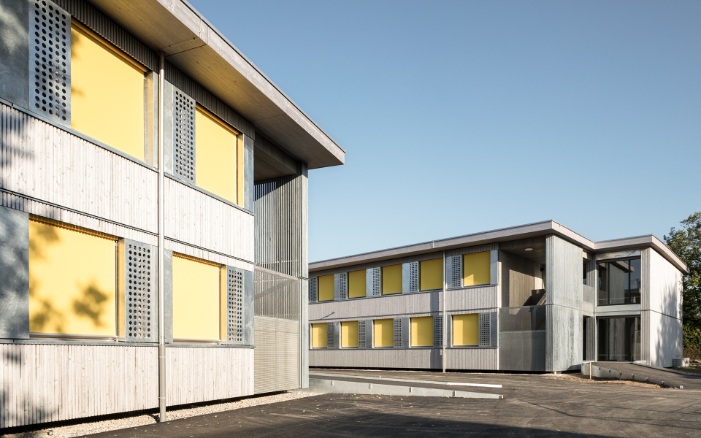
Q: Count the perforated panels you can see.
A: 14